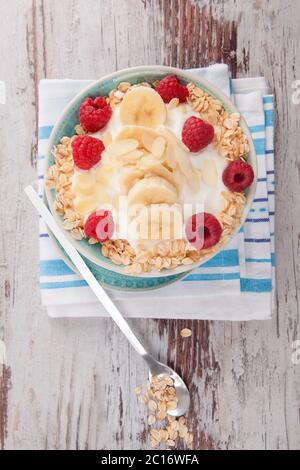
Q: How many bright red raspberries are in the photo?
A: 7